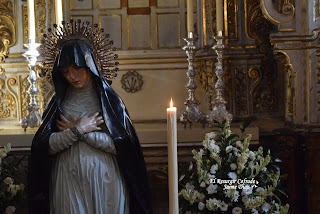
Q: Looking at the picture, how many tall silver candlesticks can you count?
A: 3